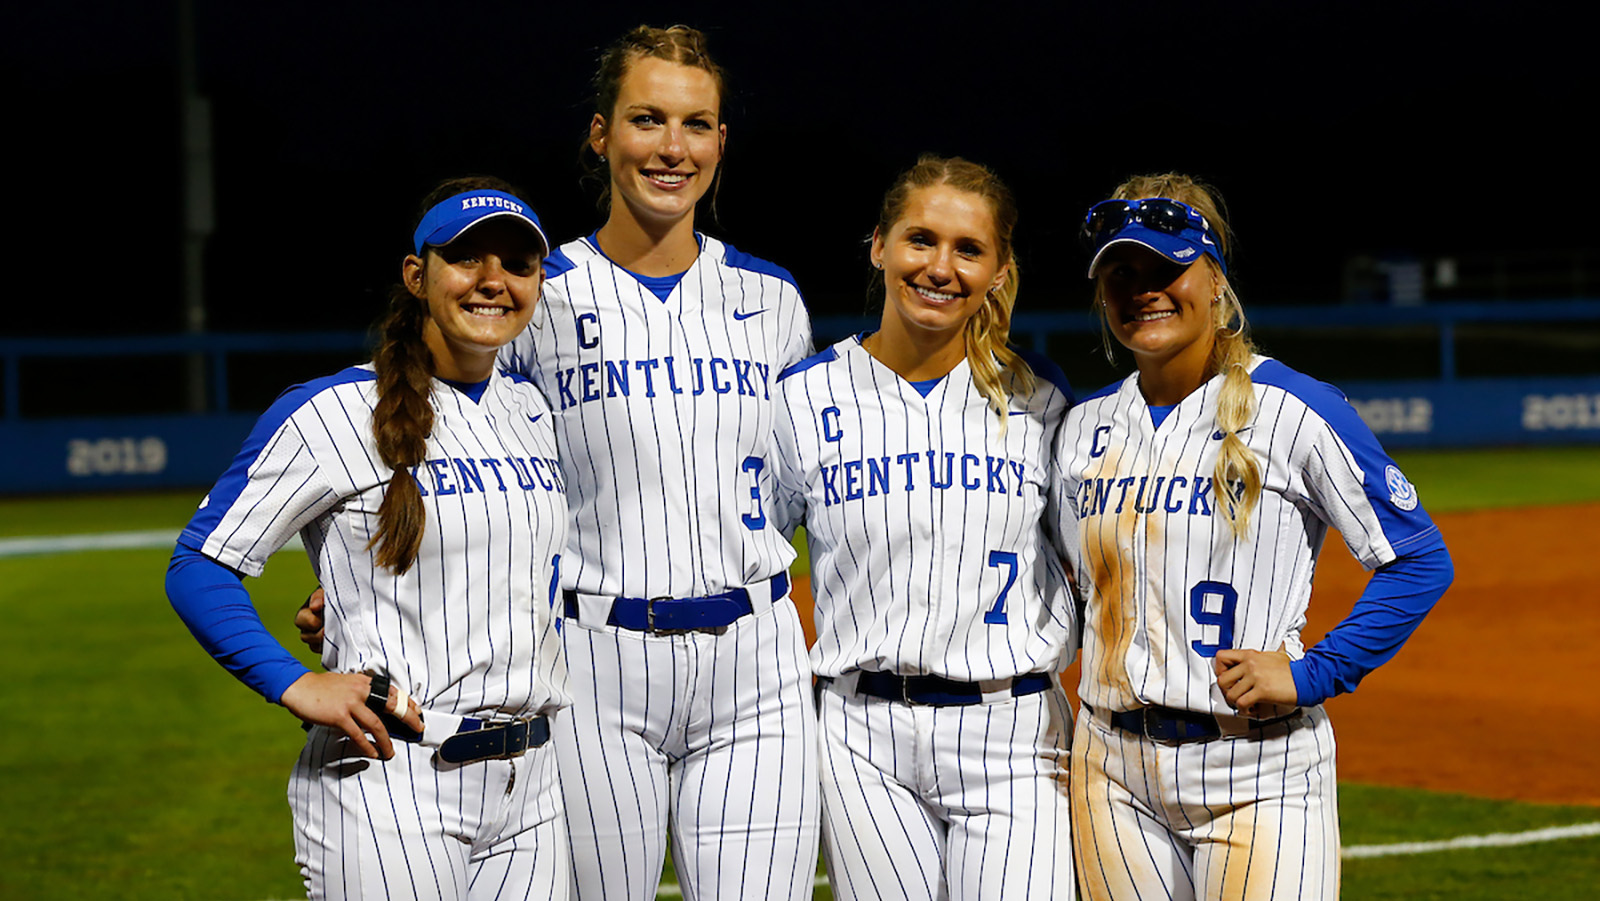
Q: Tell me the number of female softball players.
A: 4